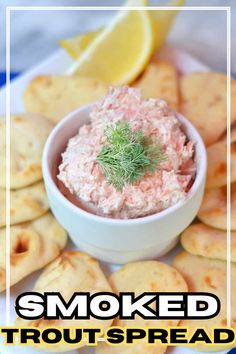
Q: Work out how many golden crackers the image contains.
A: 12